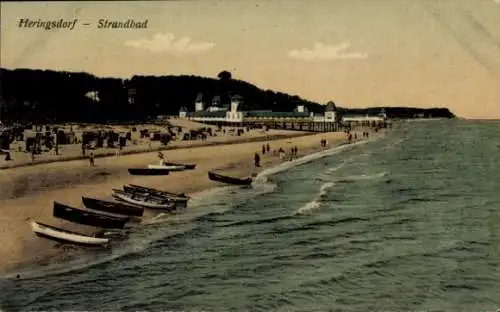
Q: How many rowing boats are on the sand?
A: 9